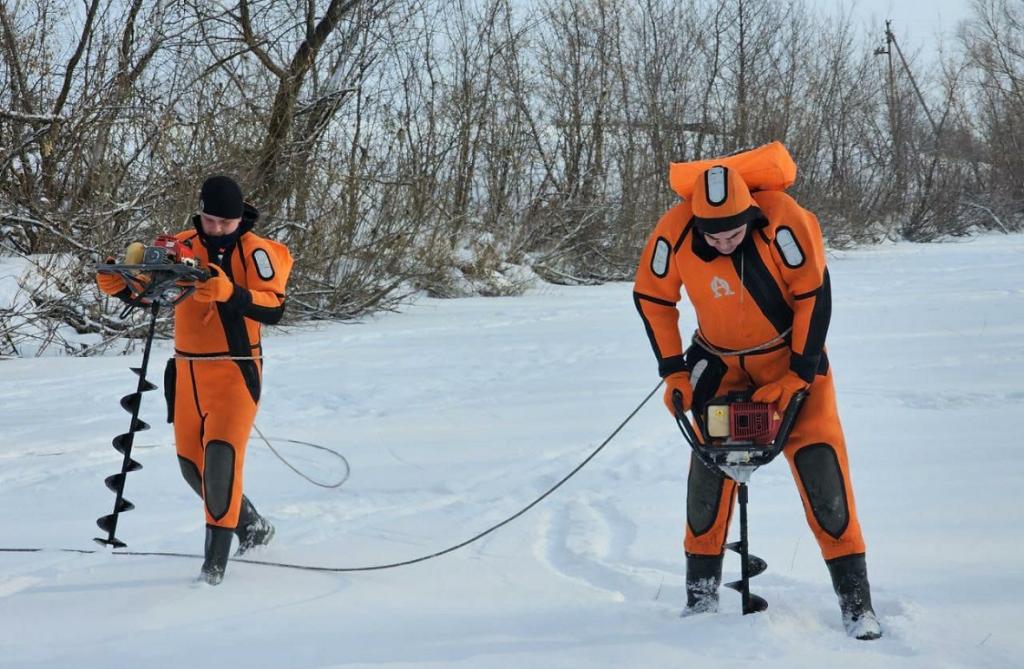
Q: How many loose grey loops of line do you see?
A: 1